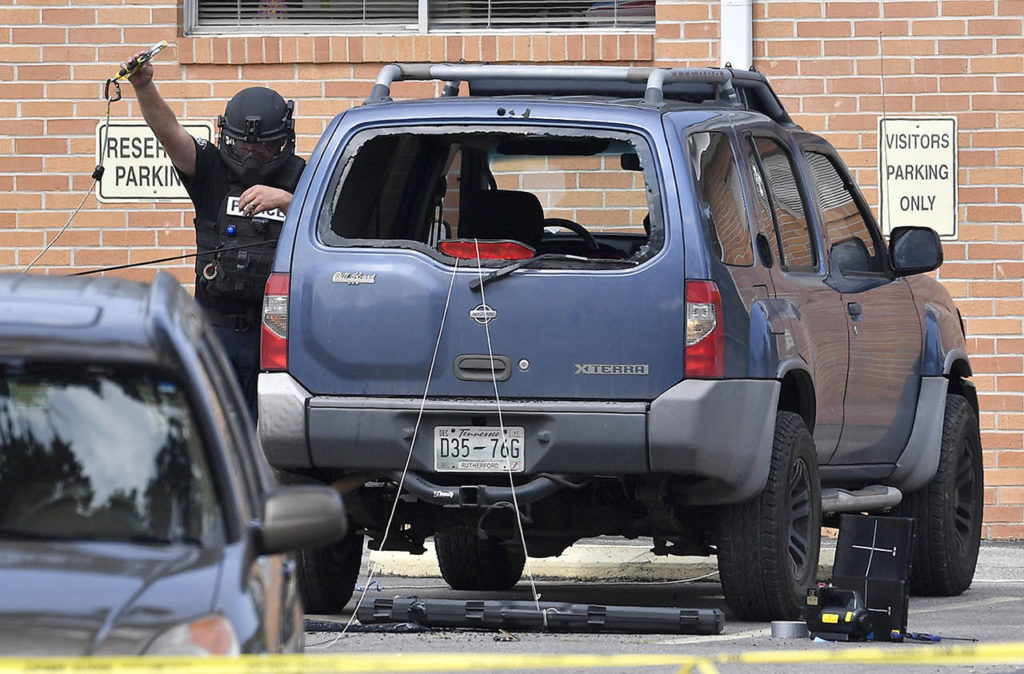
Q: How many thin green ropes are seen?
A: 0